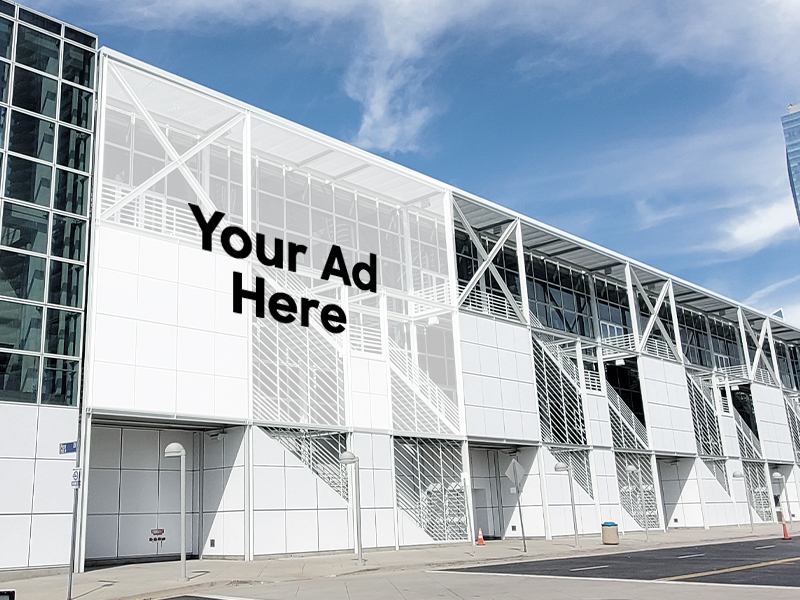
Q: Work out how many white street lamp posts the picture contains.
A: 6